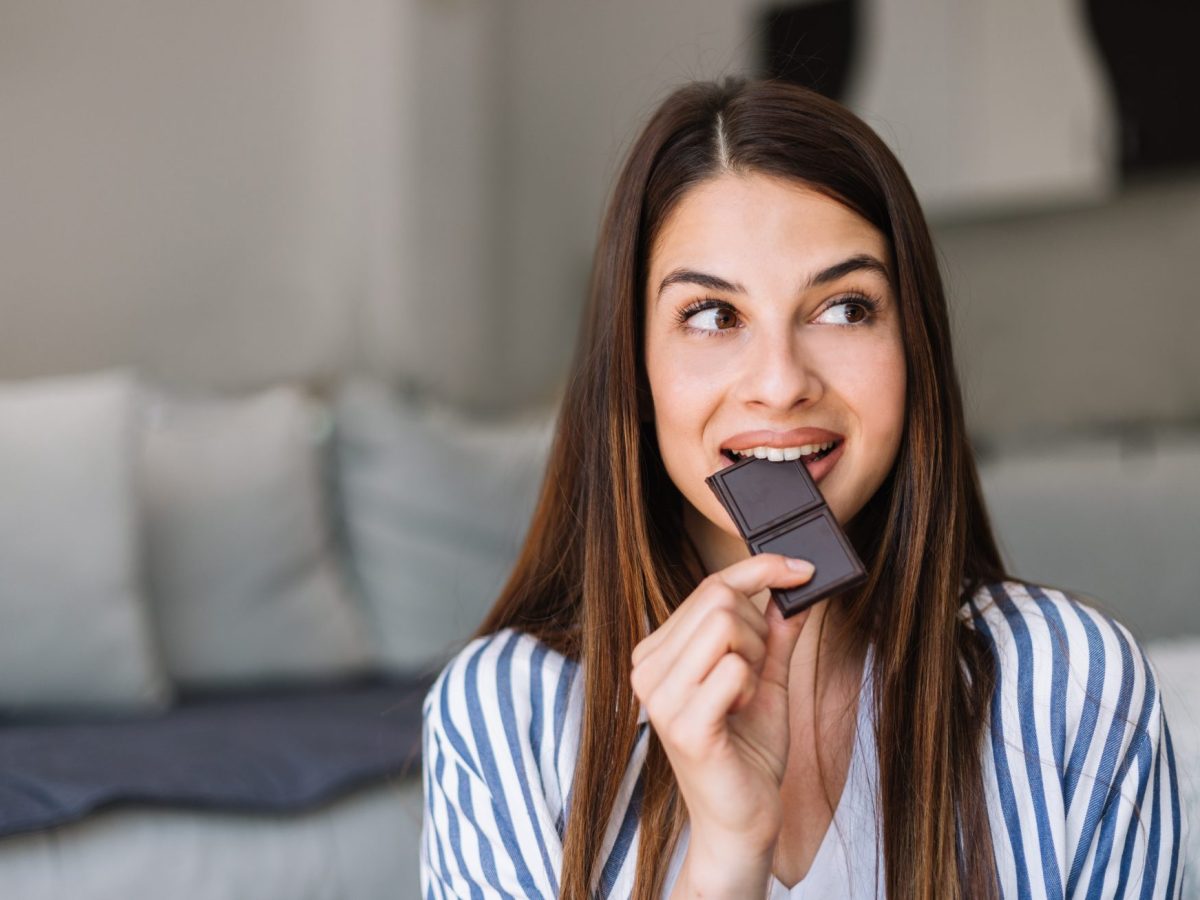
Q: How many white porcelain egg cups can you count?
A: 0